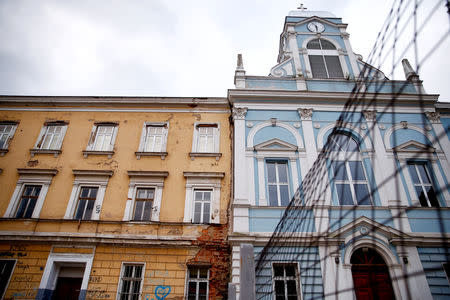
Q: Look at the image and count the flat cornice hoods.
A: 4